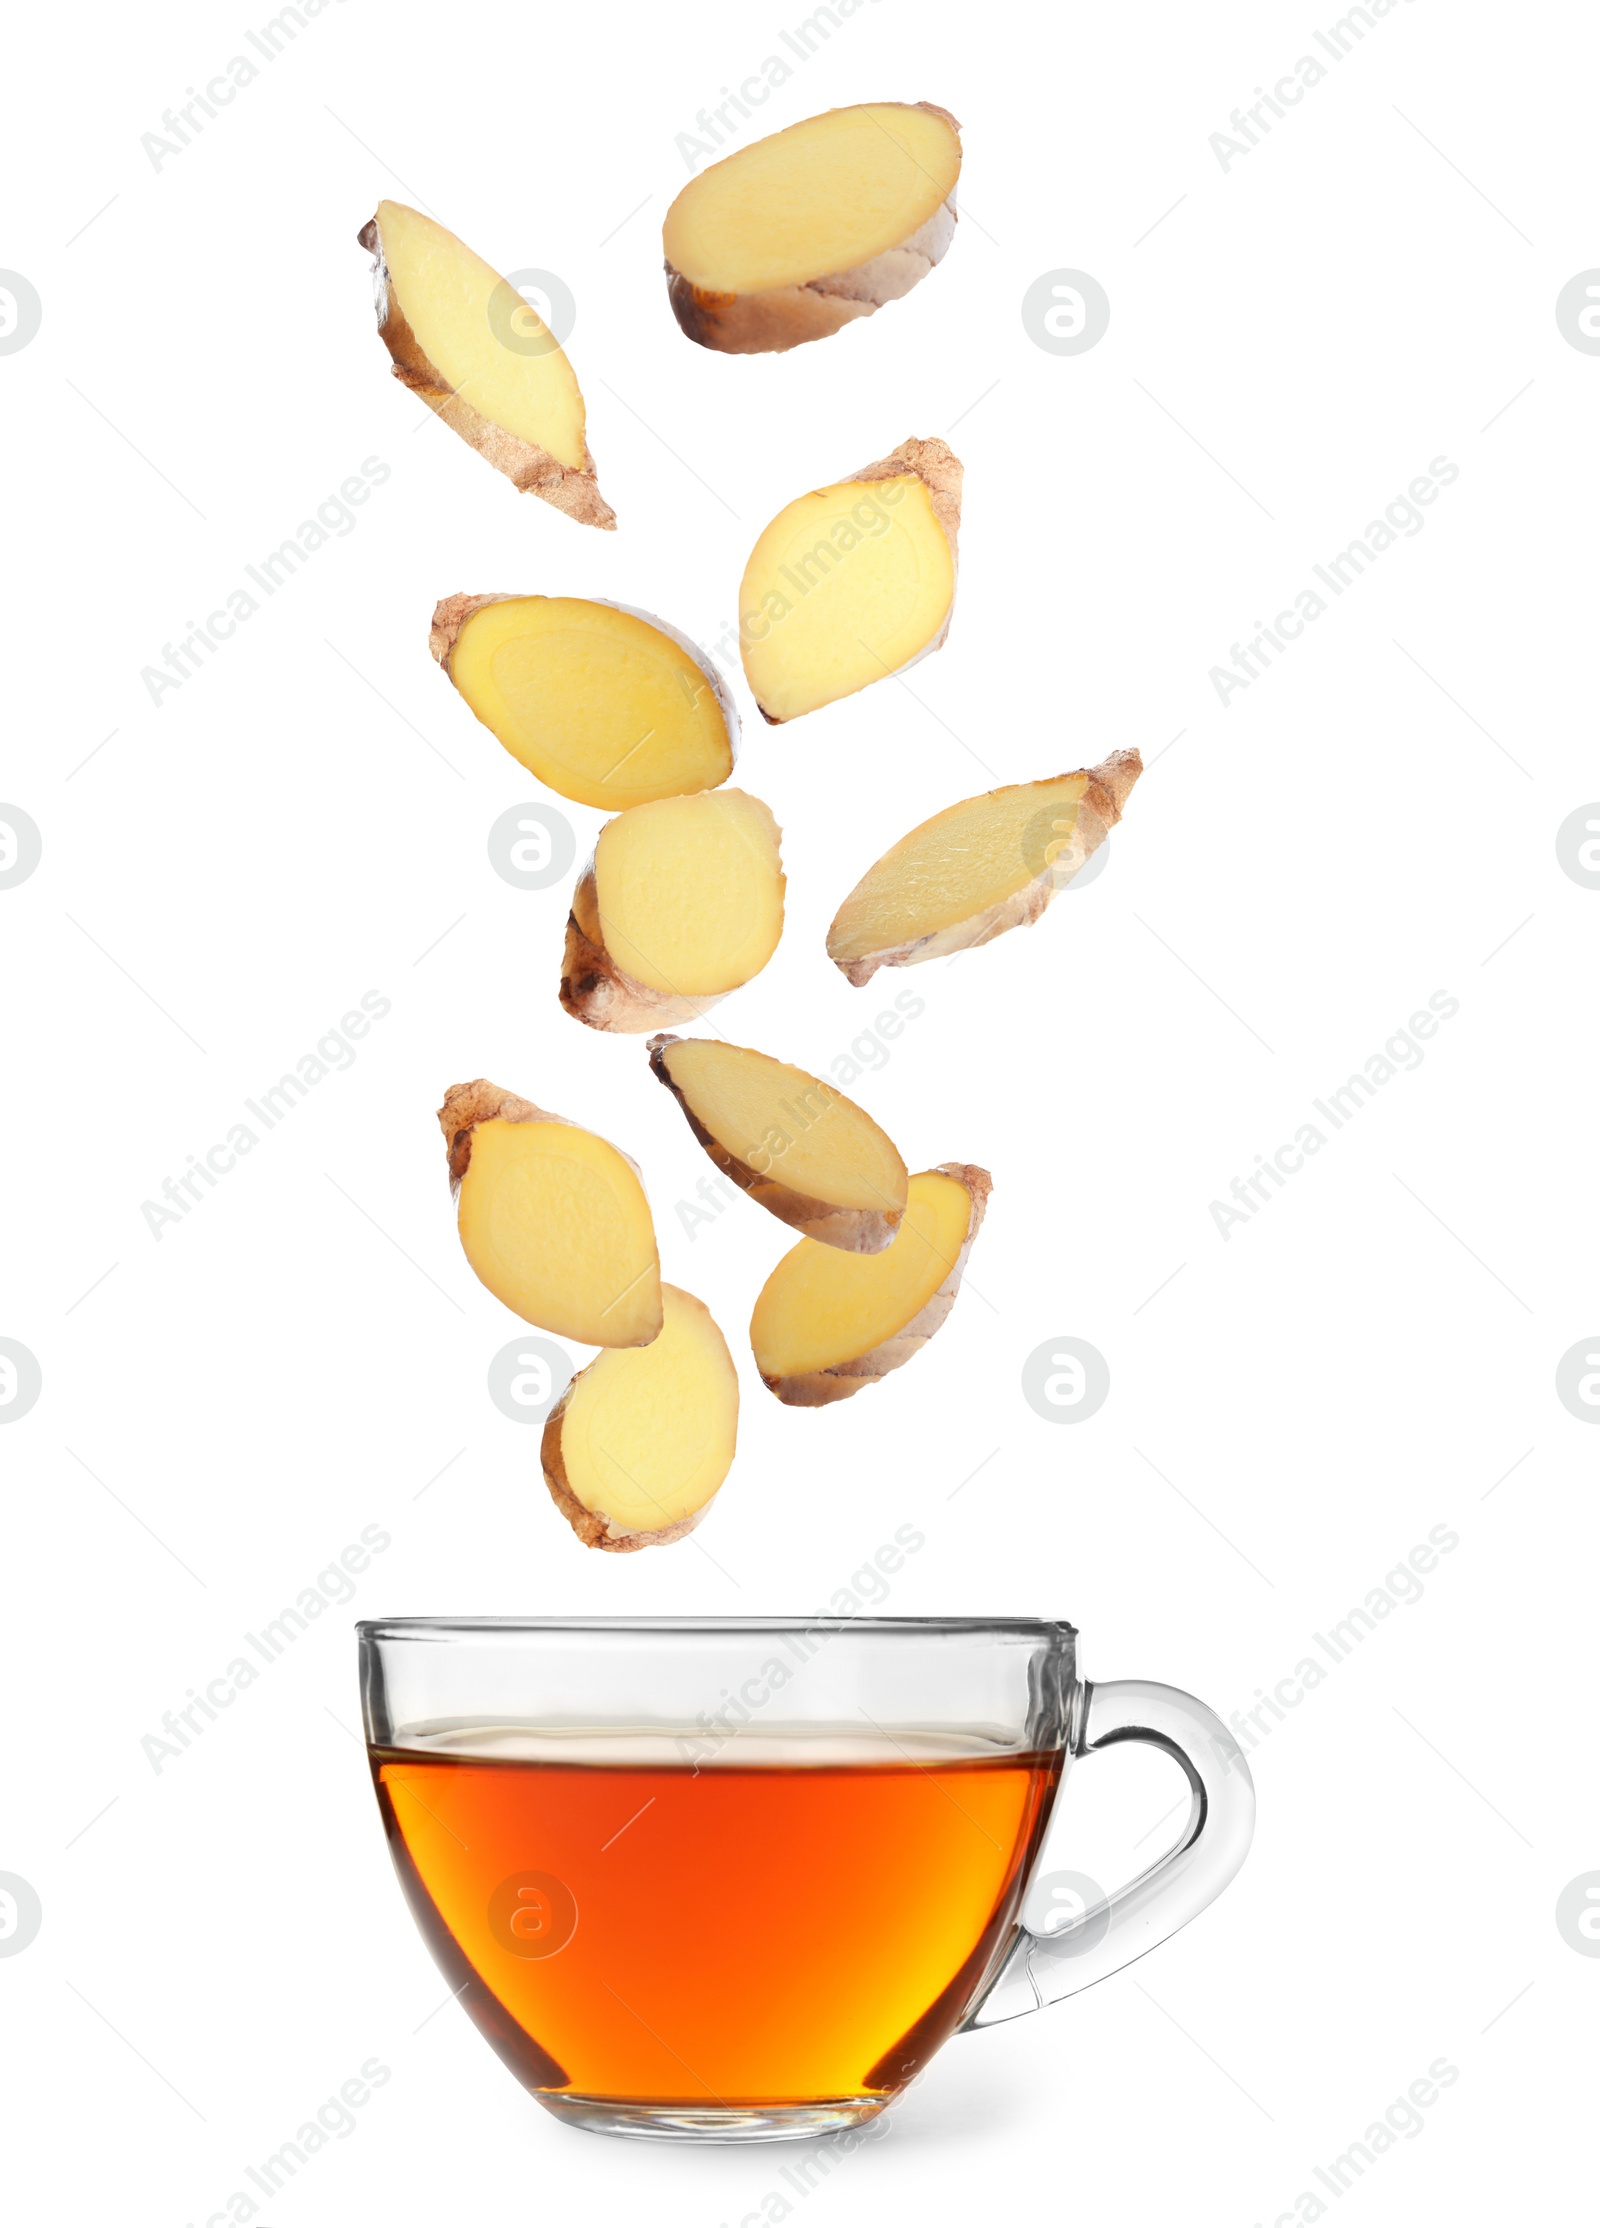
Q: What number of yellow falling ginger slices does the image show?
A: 10